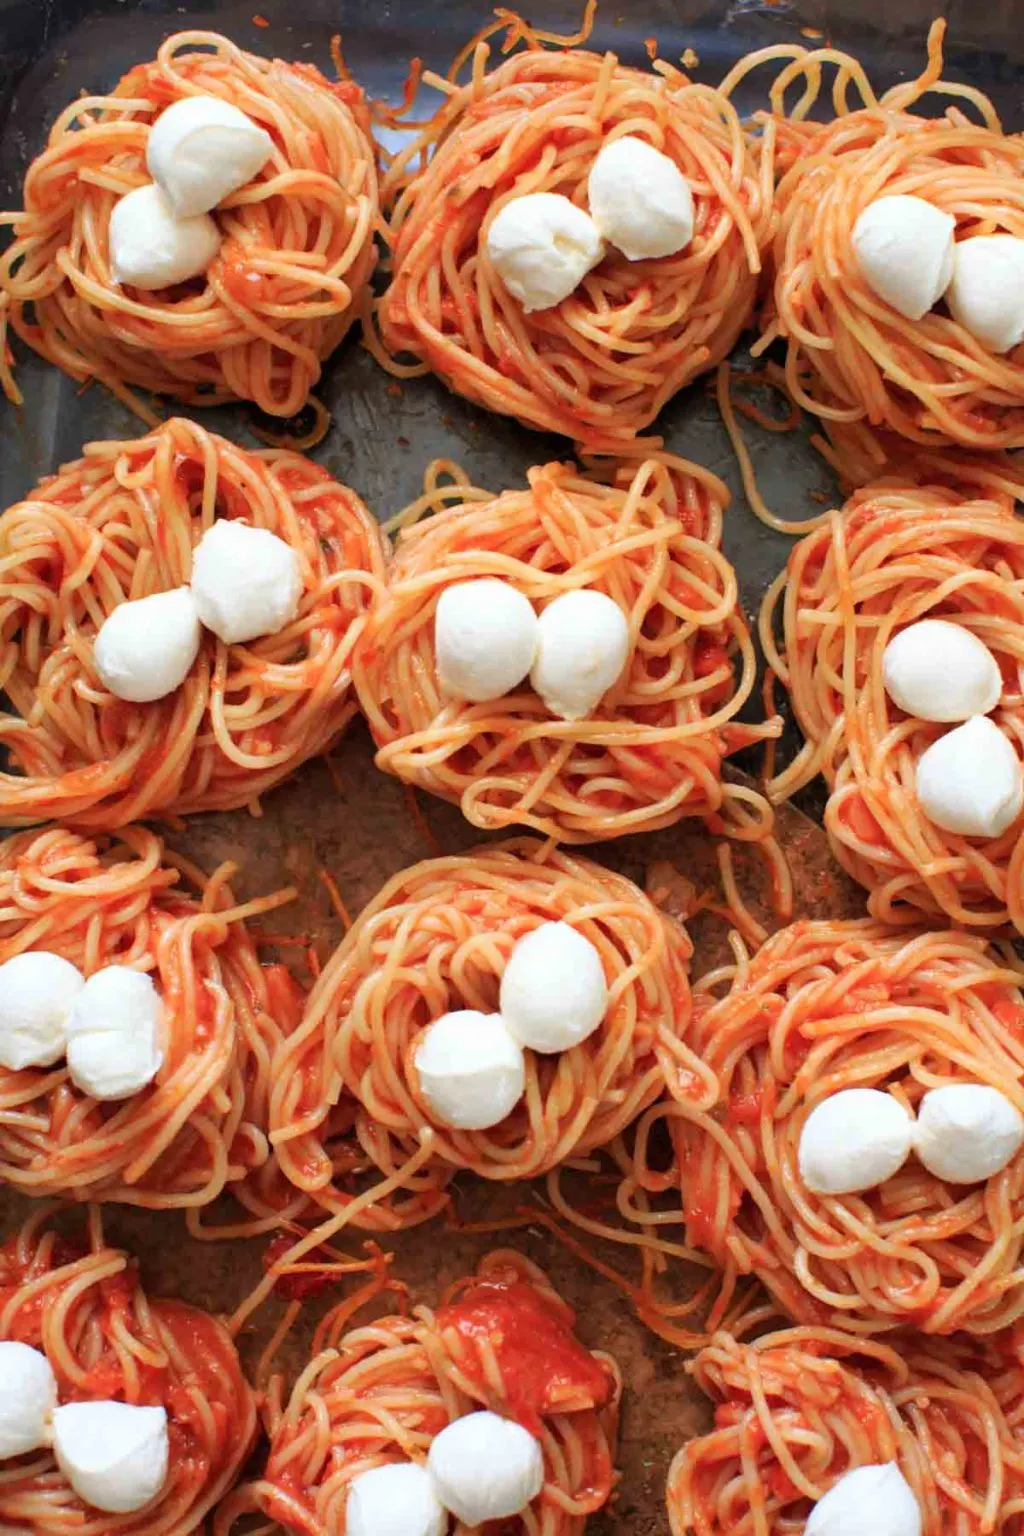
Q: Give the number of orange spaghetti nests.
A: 12